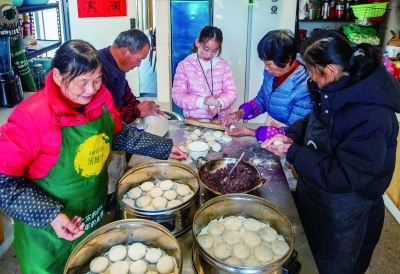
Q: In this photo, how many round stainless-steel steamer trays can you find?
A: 3